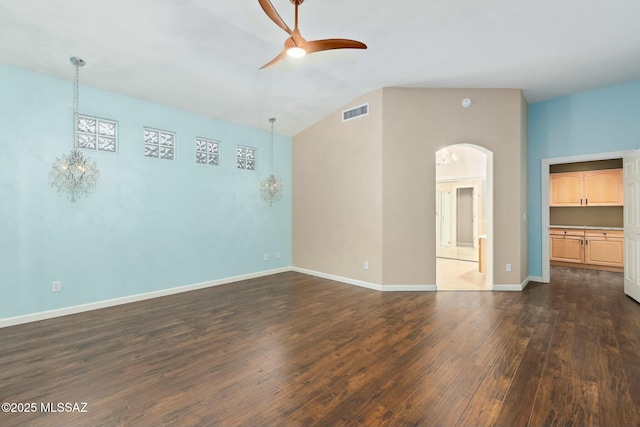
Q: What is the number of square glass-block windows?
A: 4